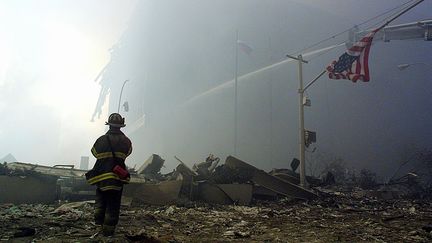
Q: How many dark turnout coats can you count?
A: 1